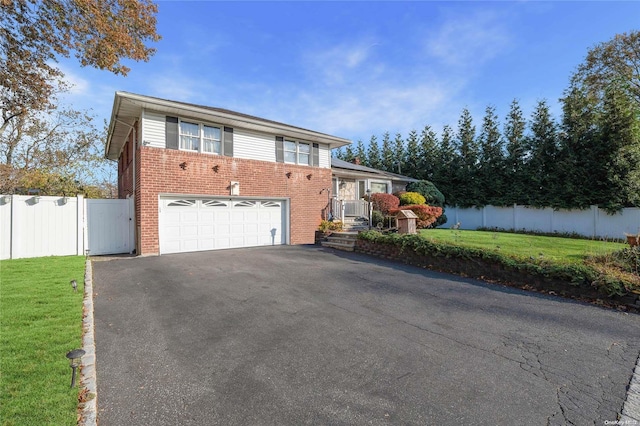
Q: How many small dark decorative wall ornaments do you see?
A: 4